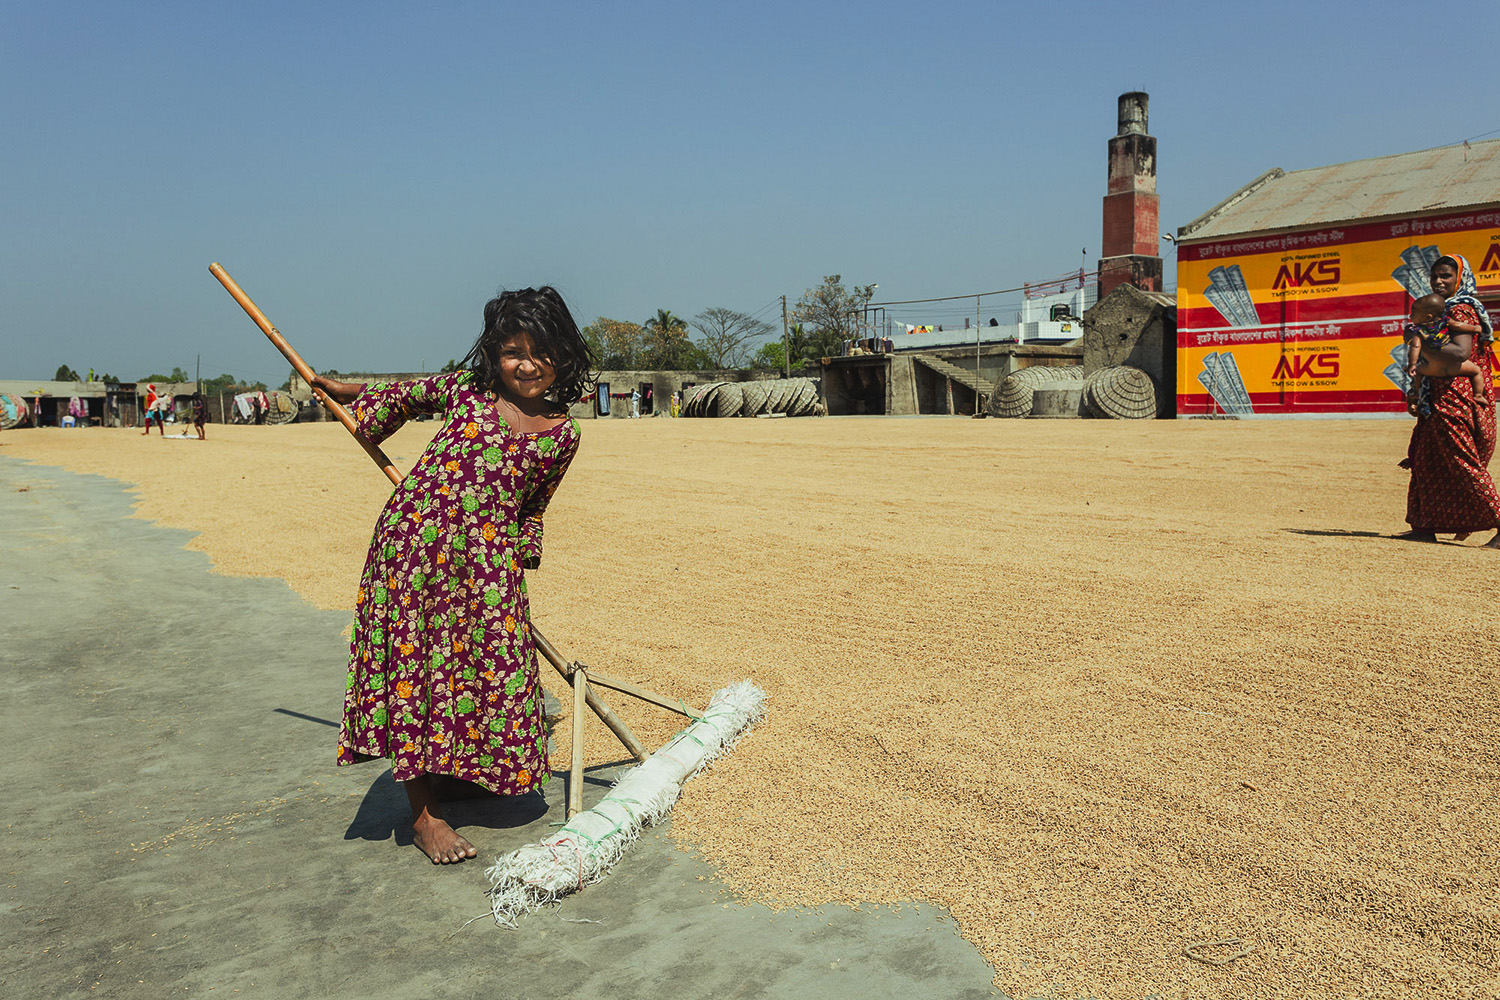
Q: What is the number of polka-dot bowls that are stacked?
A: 0